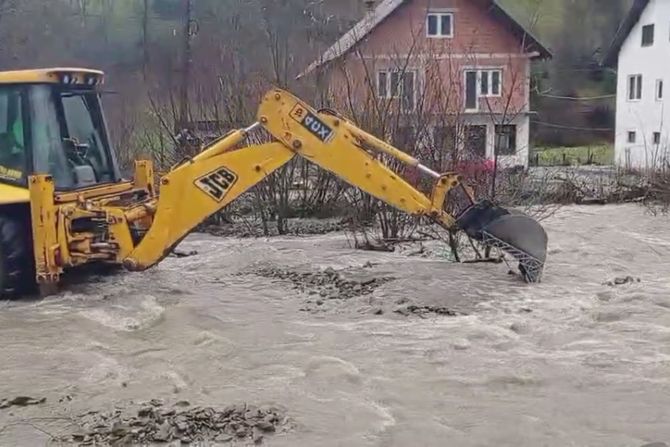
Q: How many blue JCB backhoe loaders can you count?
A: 0